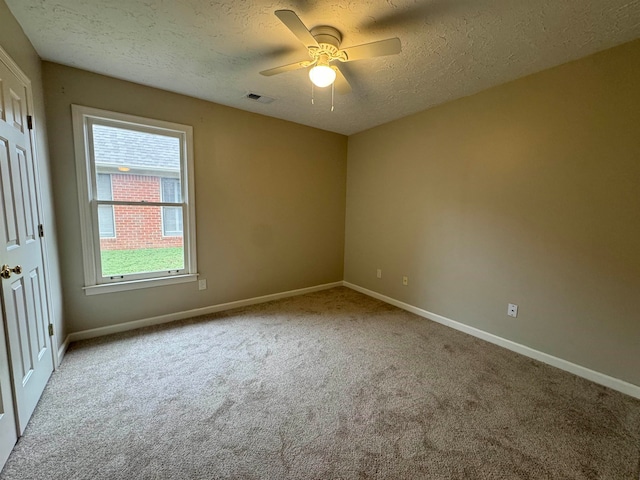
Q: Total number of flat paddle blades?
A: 4